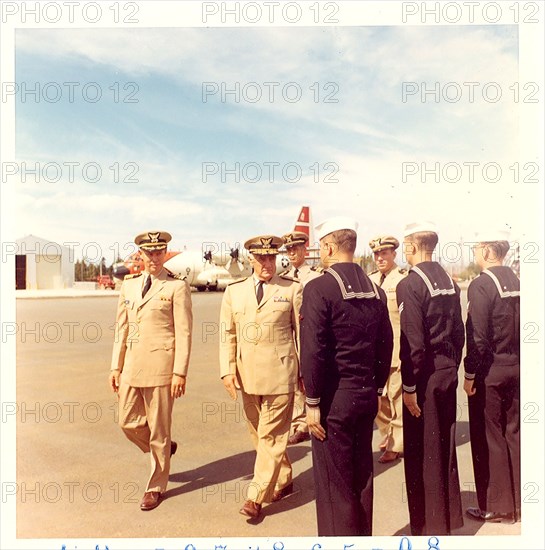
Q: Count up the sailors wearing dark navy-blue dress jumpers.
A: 3